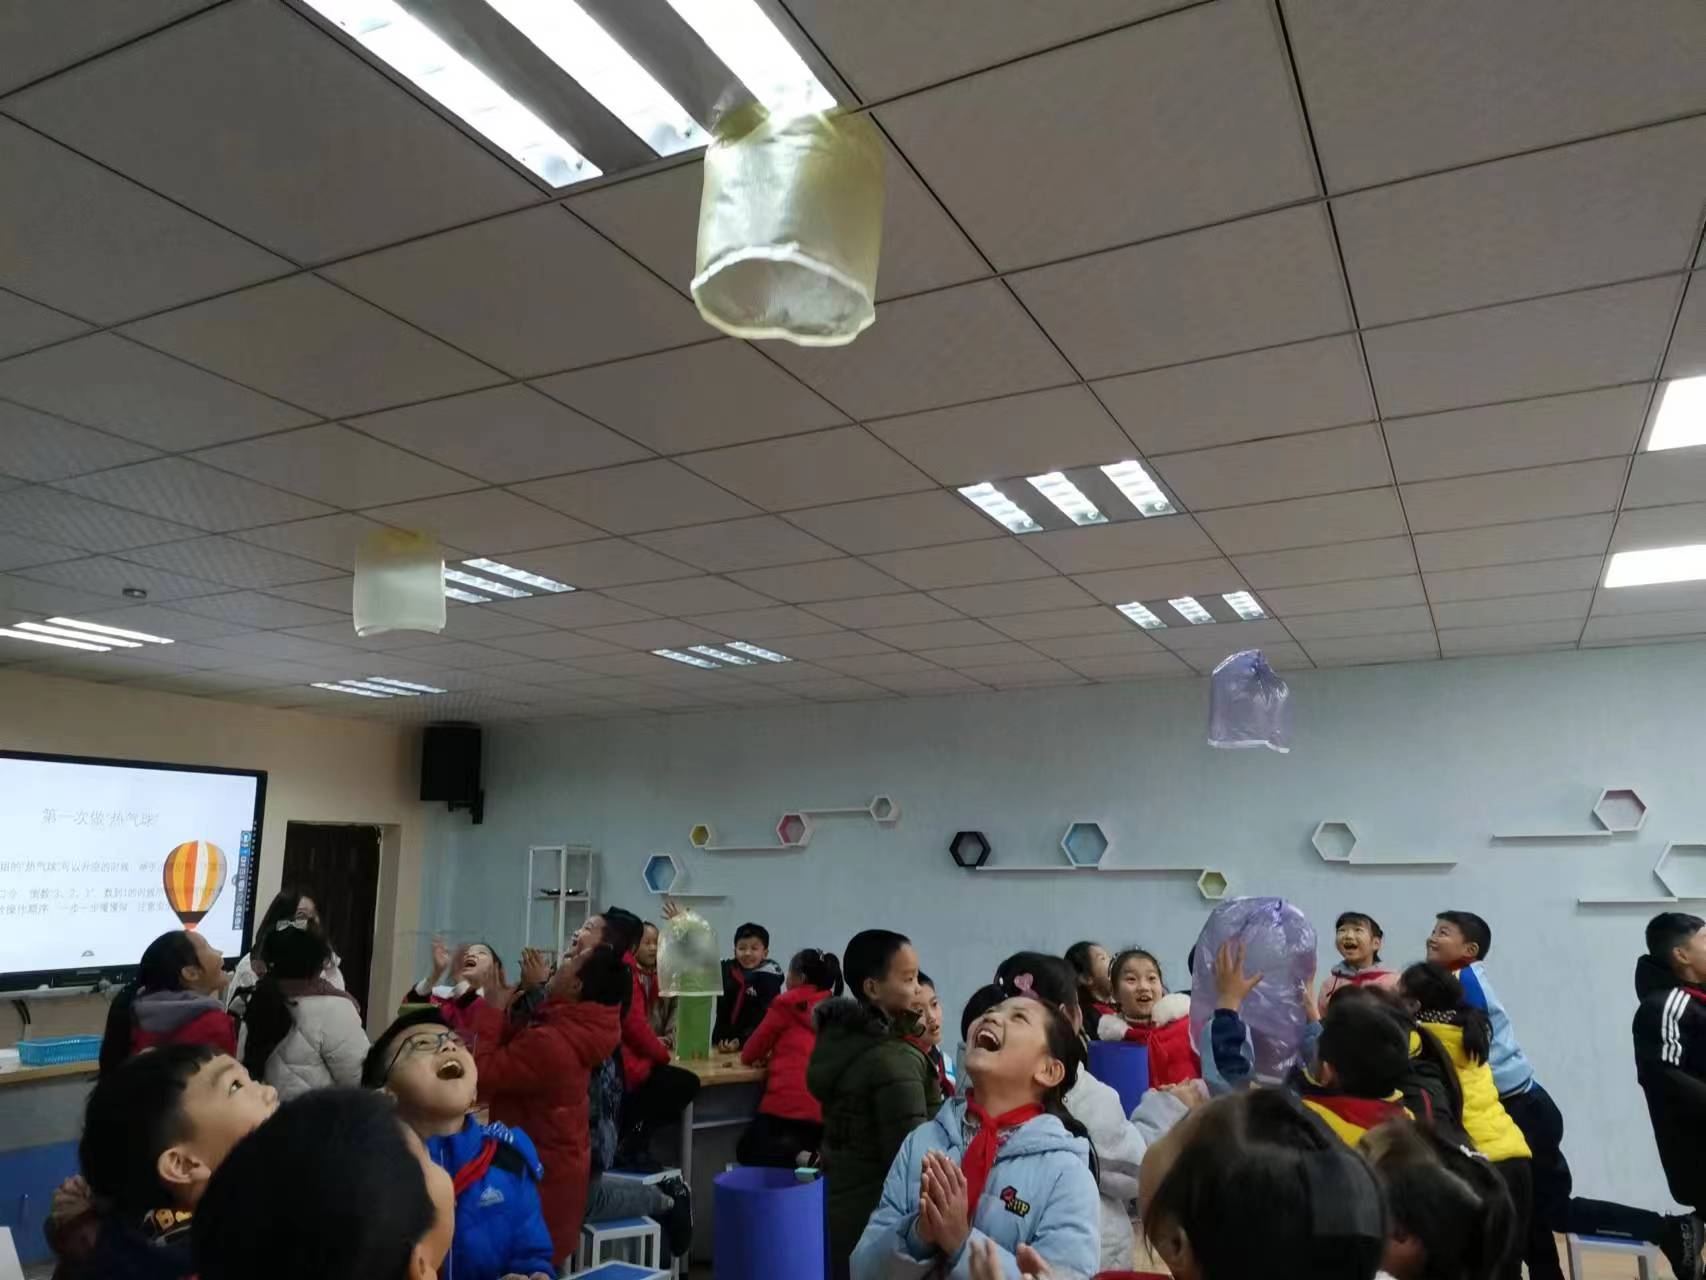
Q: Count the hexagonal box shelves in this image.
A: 10